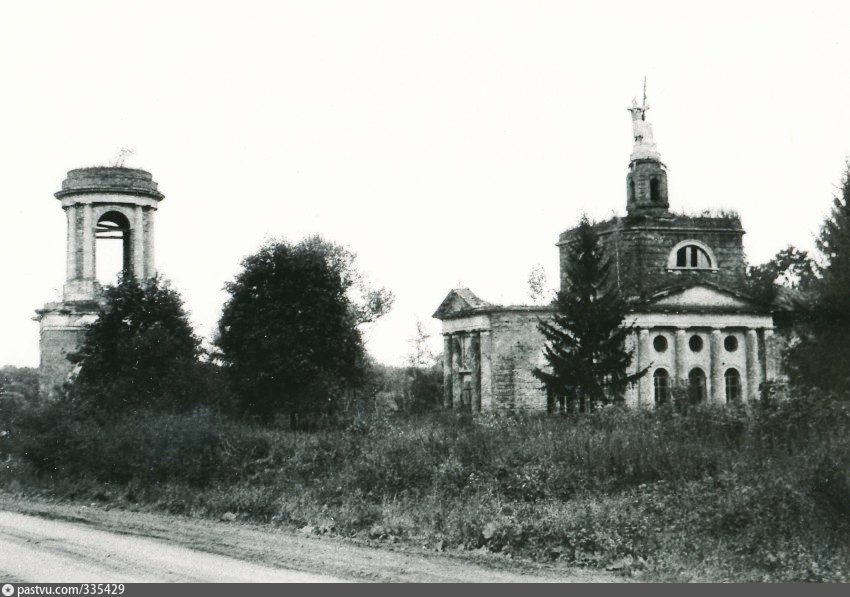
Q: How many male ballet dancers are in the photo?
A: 0